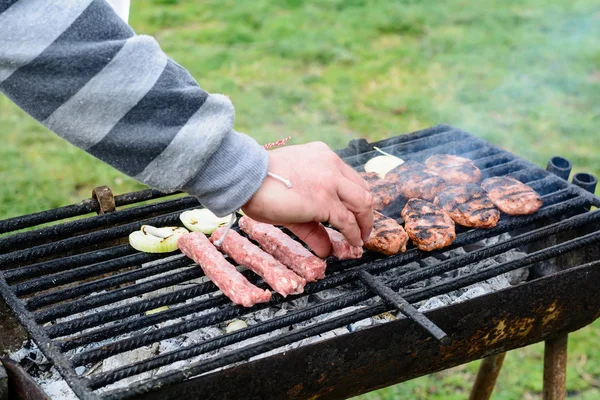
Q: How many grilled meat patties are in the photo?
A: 7